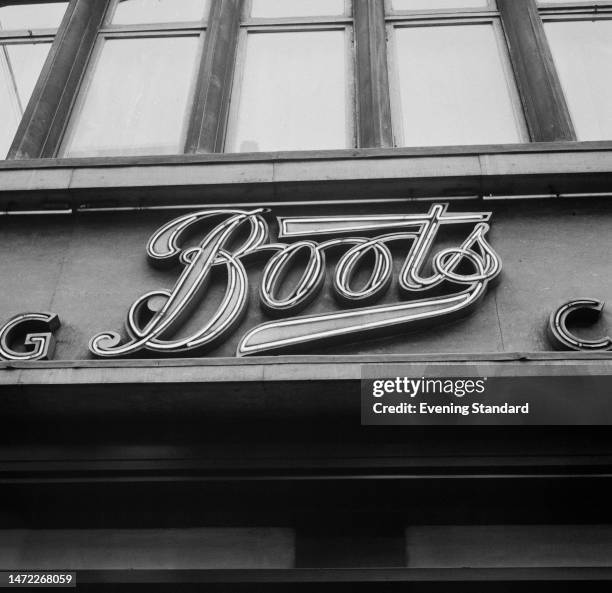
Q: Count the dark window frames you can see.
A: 4